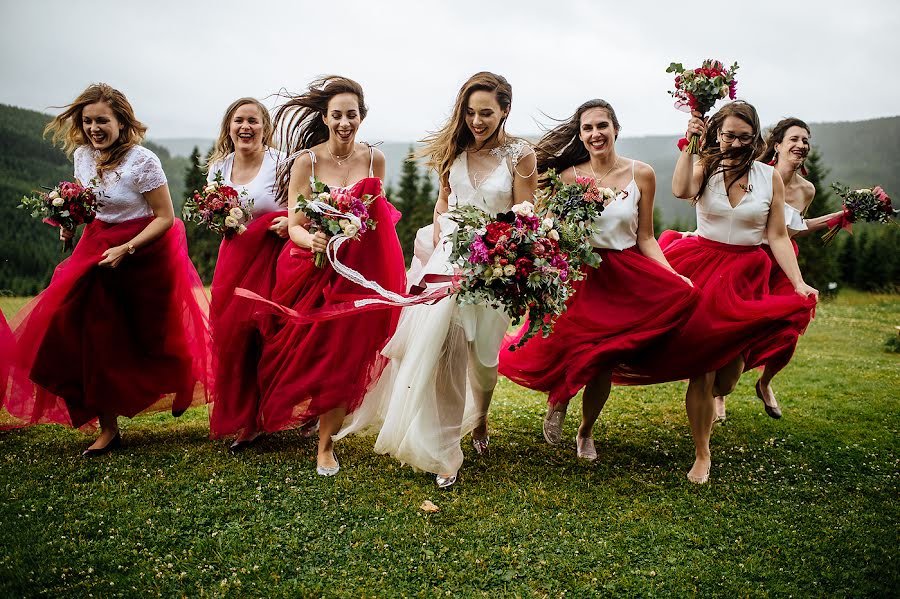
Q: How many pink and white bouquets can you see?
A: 7